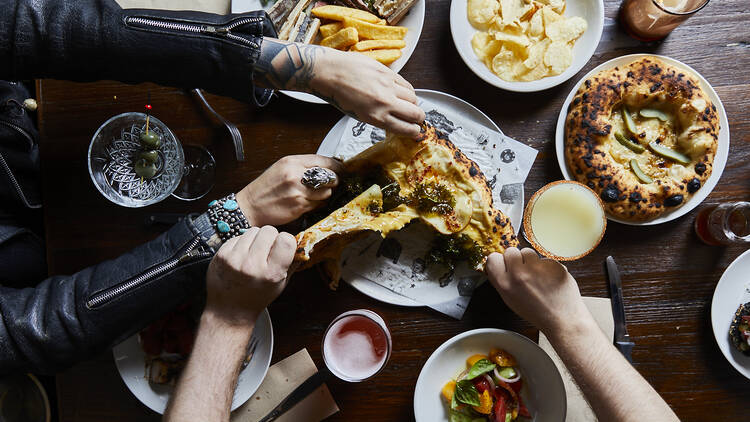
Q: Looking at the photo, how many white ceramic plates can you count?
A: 7